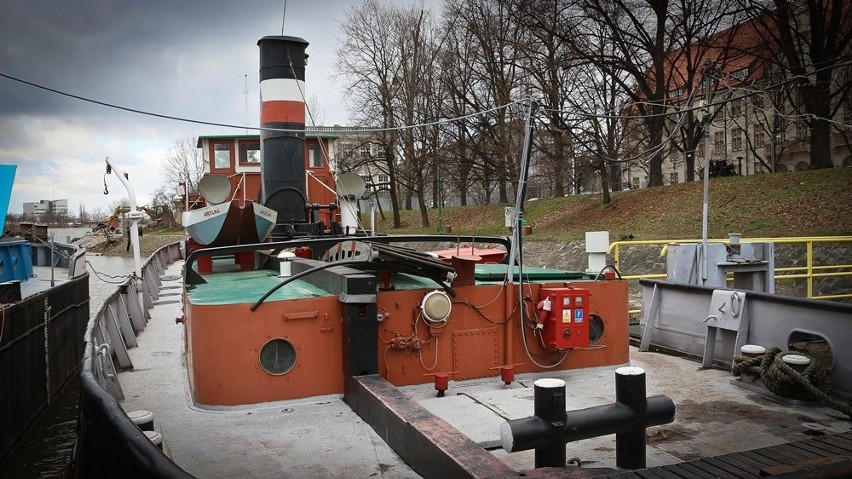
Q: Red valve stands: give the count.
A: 2